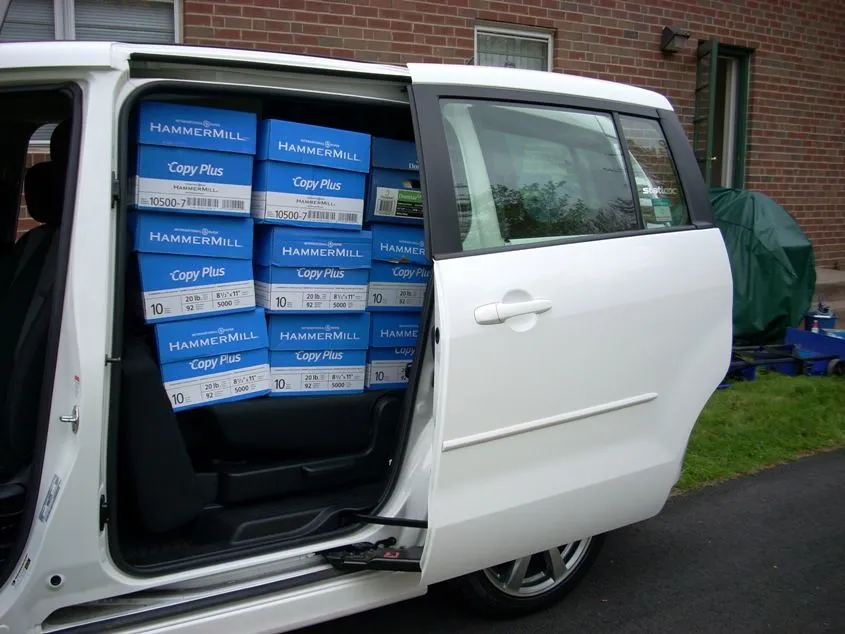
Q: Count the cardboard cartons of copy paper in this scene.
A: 9